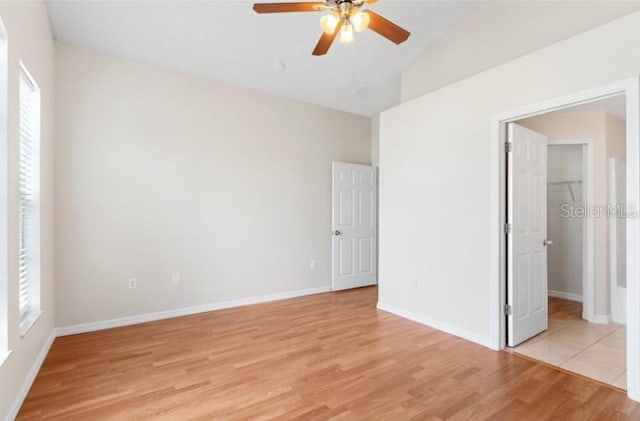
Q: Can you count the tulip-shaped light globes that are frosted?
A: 3